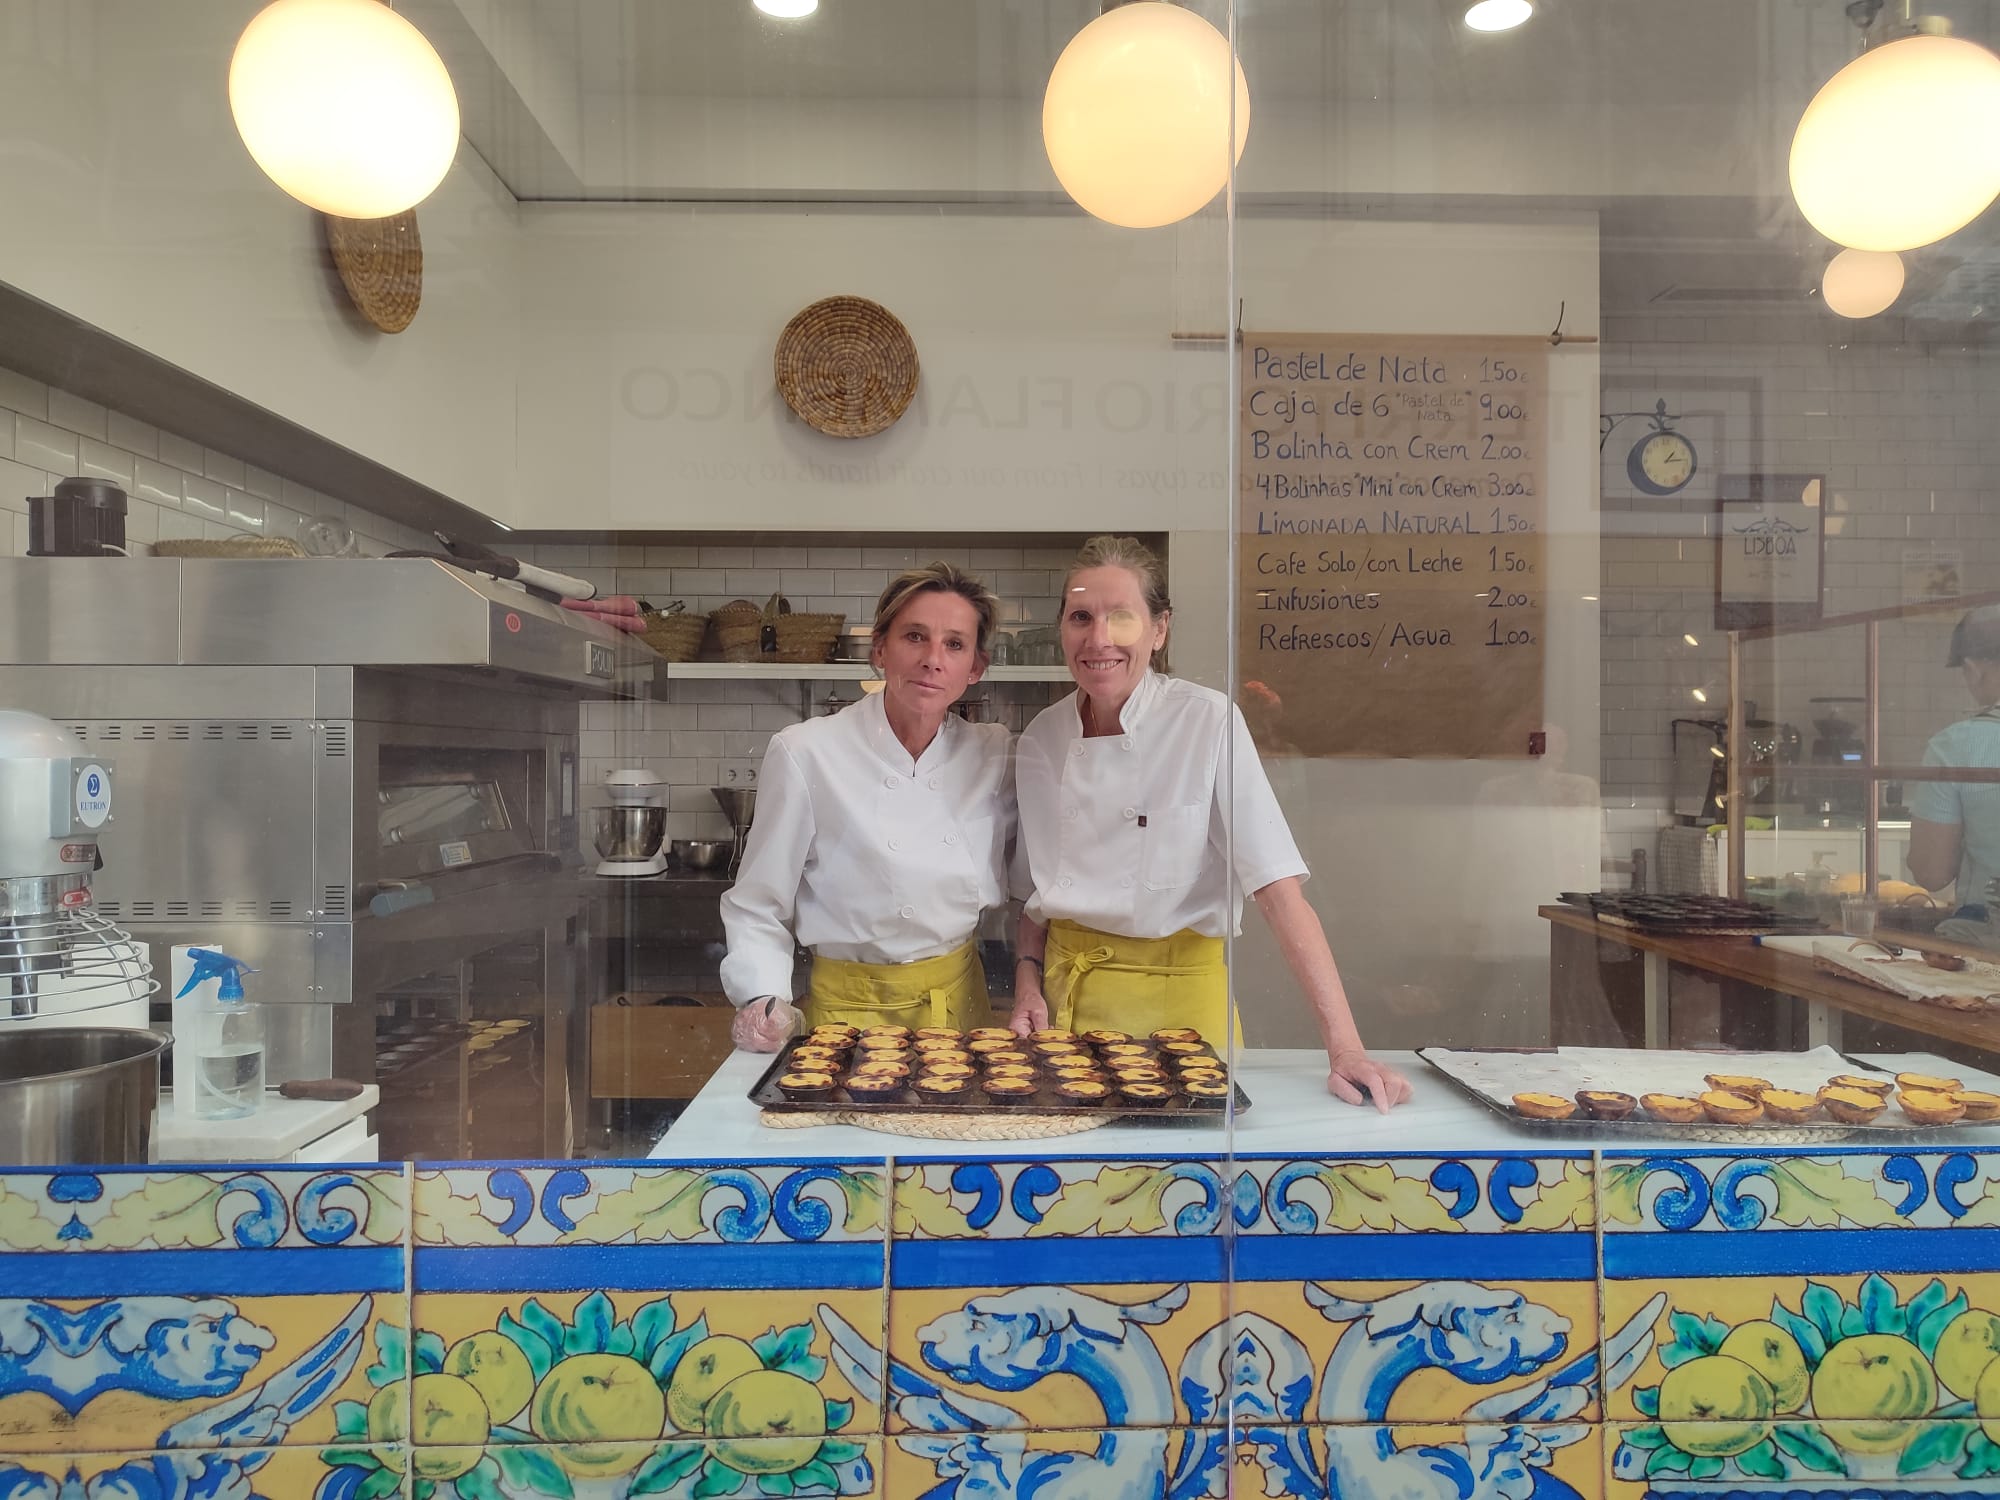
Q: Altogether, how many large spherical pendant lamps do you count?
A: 3